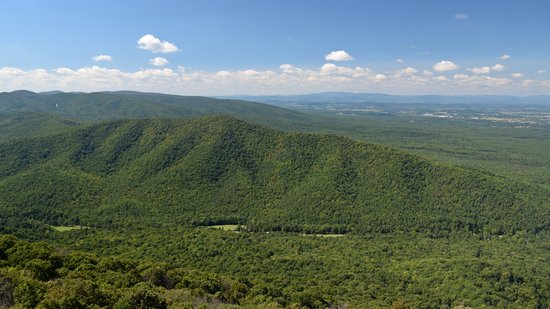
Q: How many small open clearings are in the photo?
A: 3